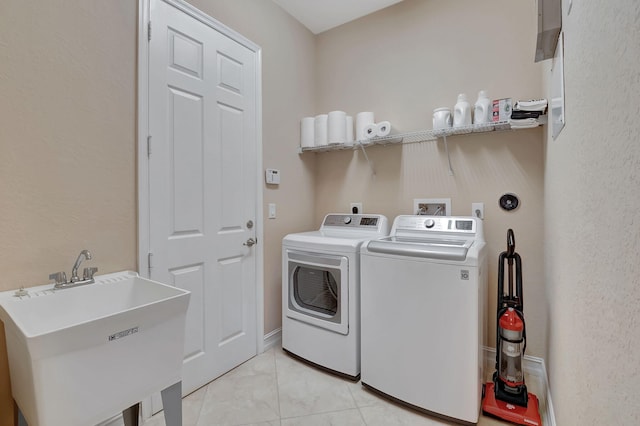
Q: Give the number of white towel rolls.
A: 7